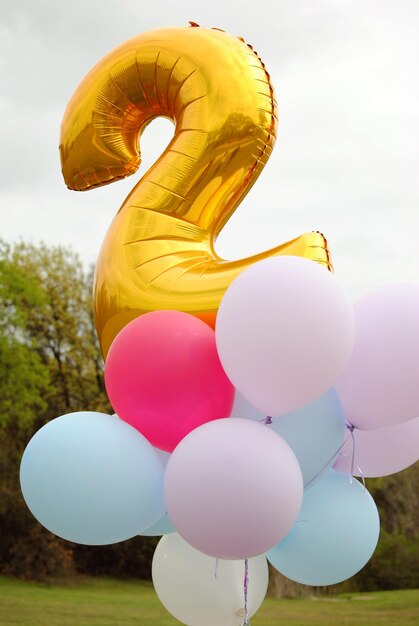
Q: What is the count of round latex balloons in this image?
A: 10